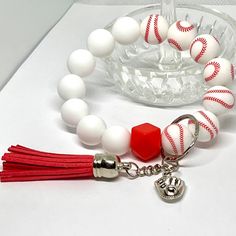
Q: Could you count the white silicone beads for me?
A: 7